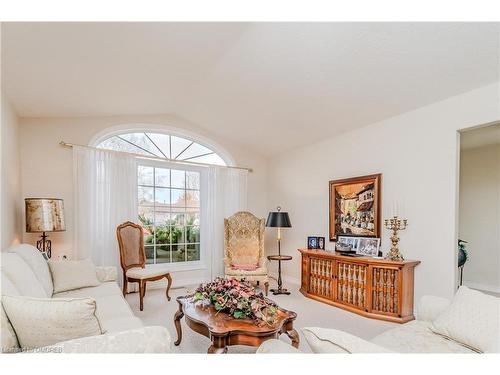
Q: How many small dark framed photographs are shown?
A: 2